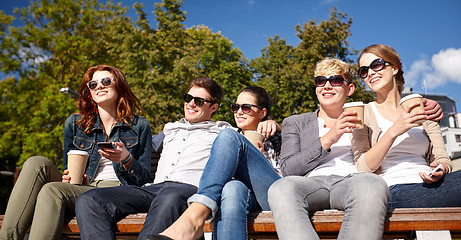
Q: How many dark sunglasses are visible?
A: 5